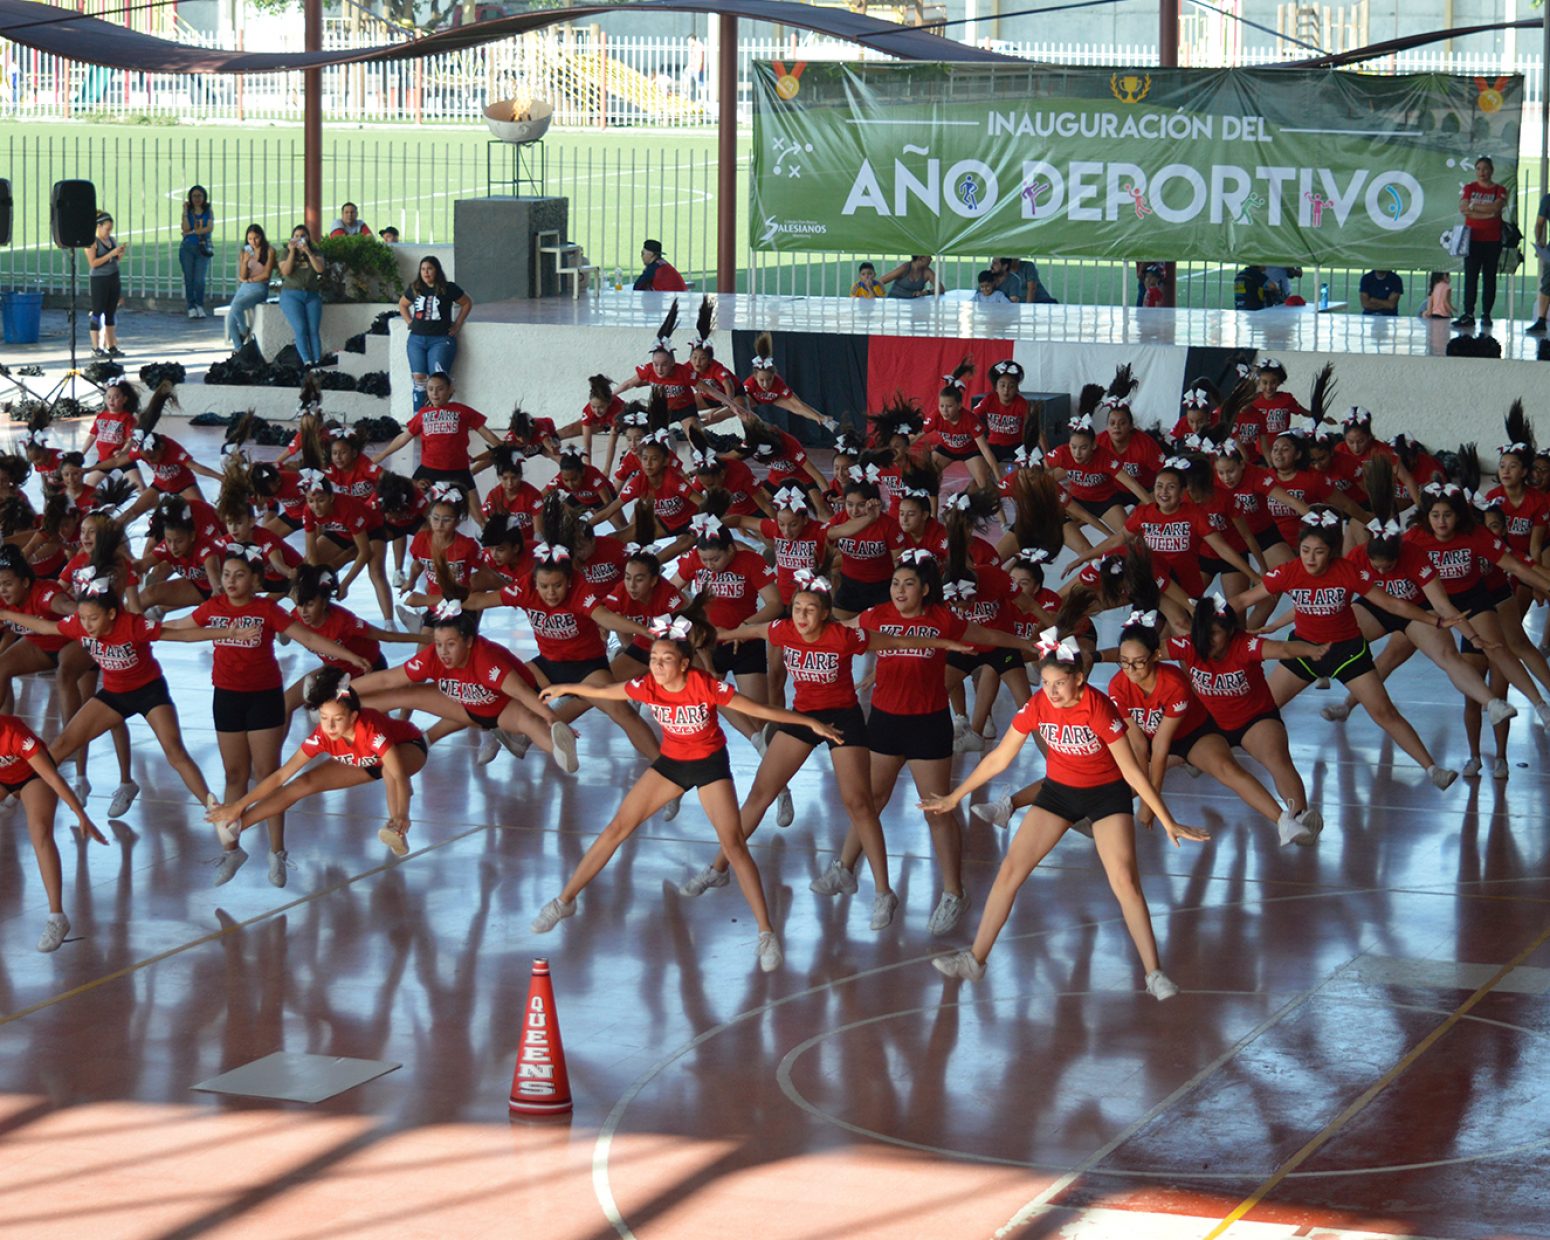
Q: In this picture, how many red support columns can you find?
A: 3